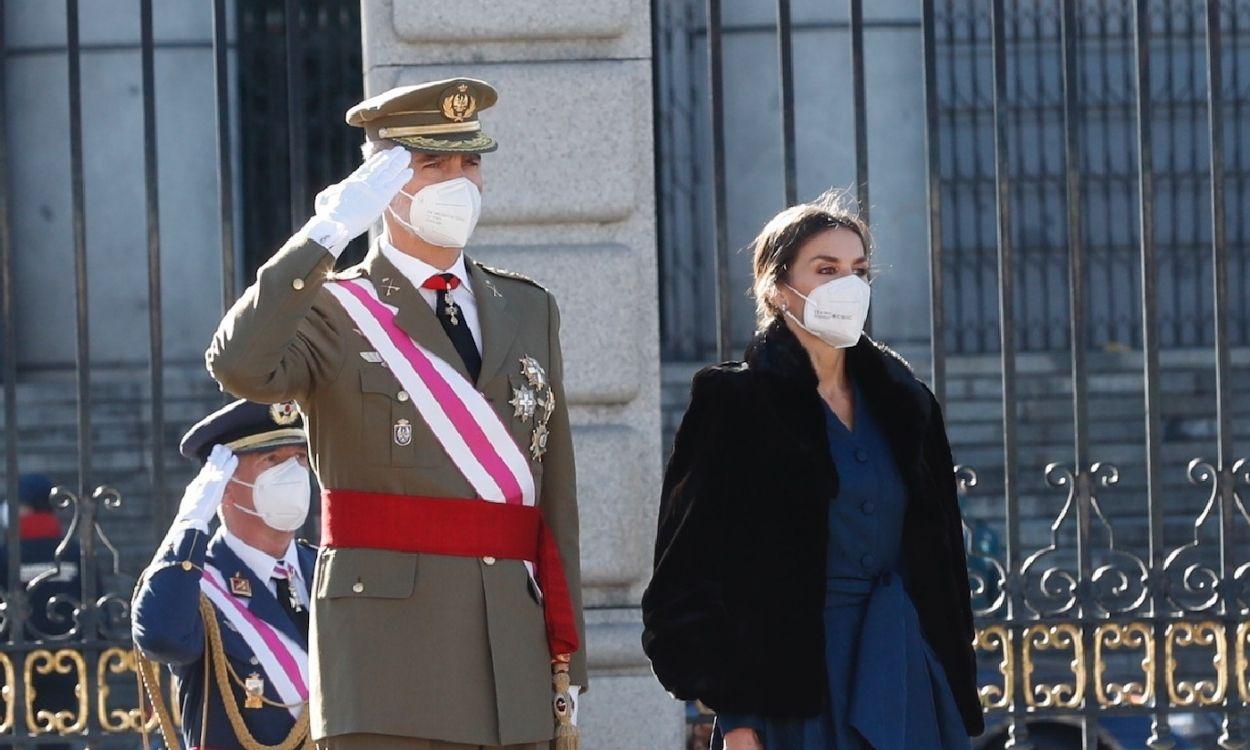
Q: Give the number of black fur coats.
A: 1